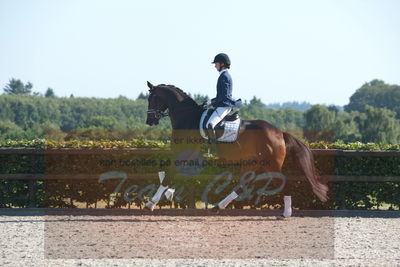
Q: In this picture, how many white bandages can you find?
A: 4